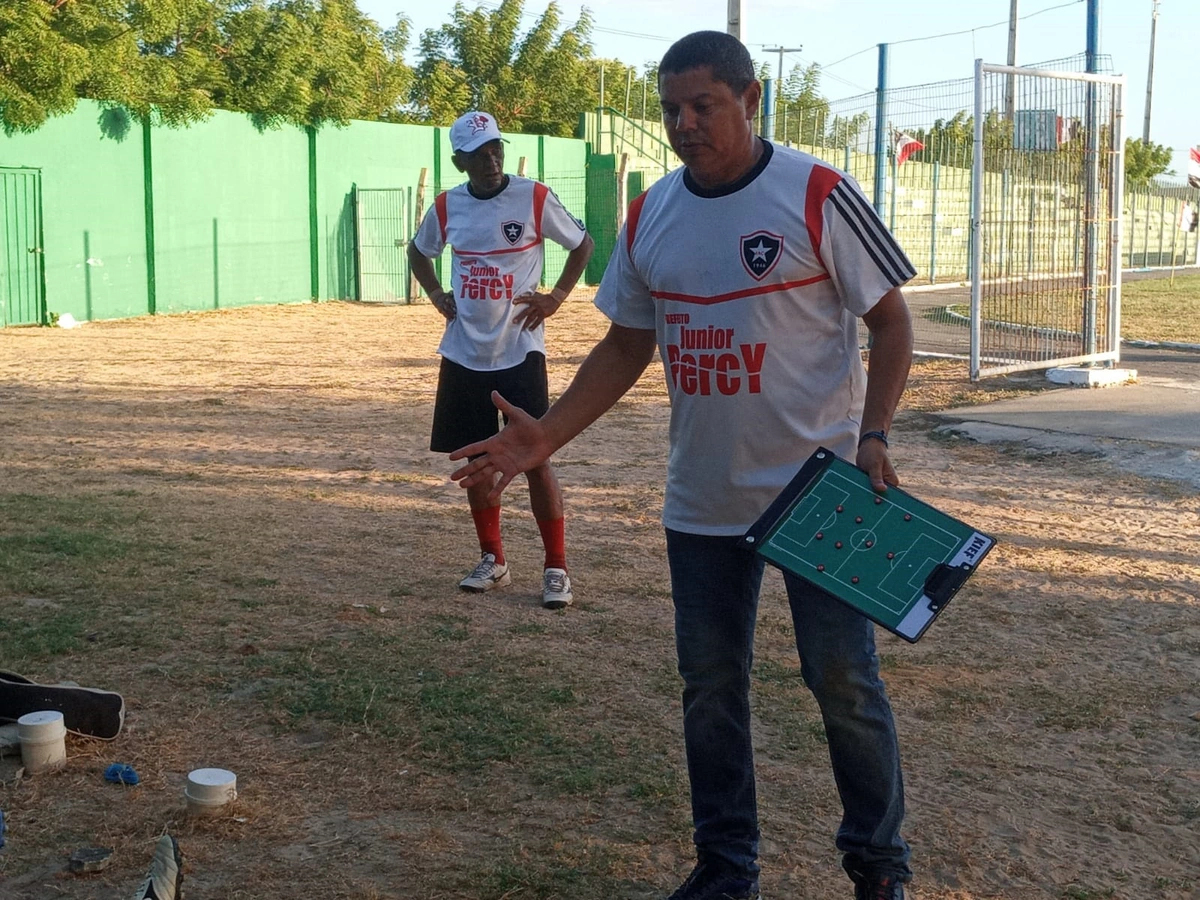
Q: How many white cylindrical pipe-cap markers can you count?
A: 2